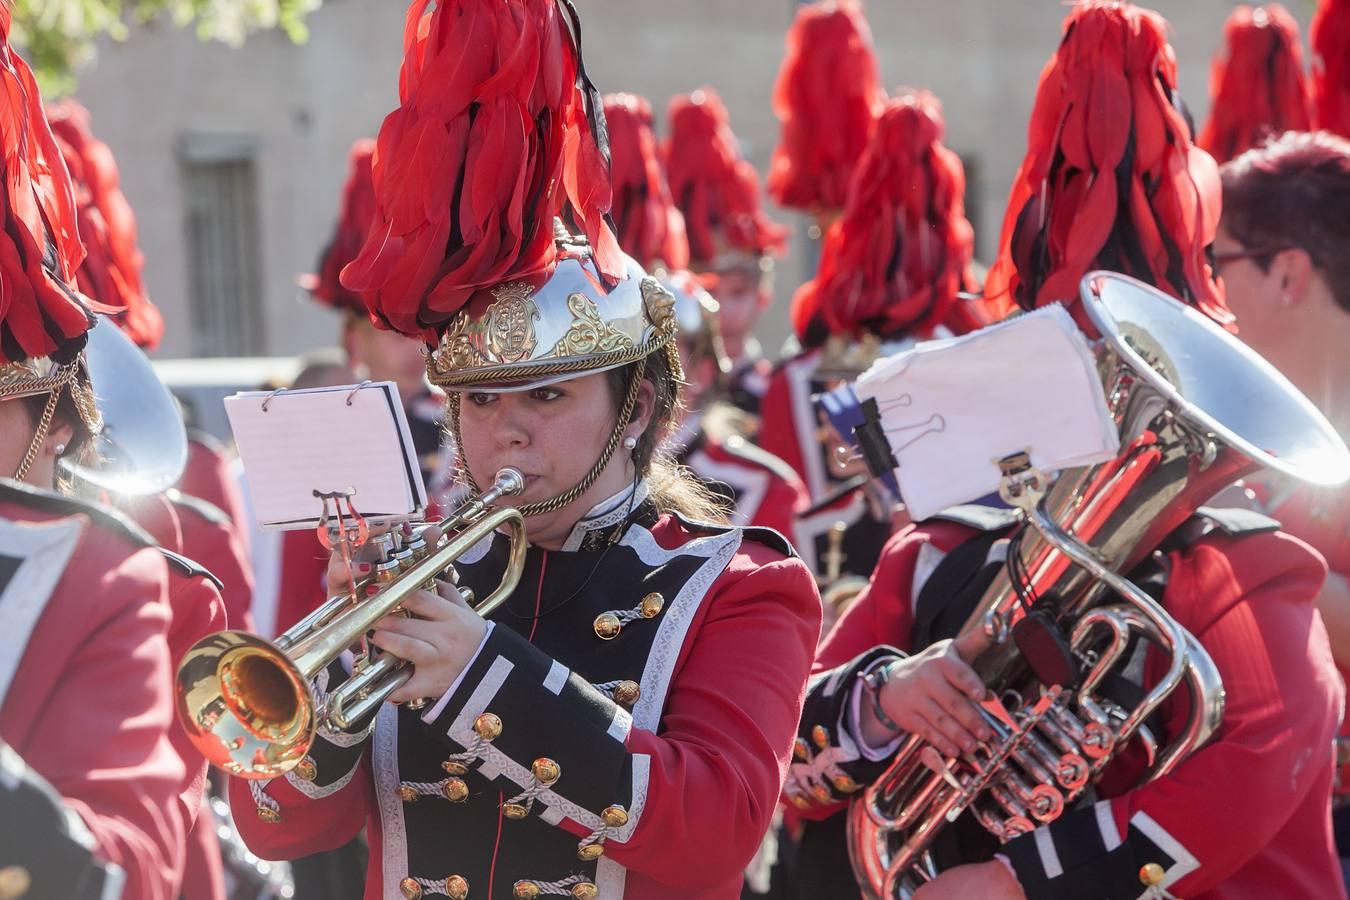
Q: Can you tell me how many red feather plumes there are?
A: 11